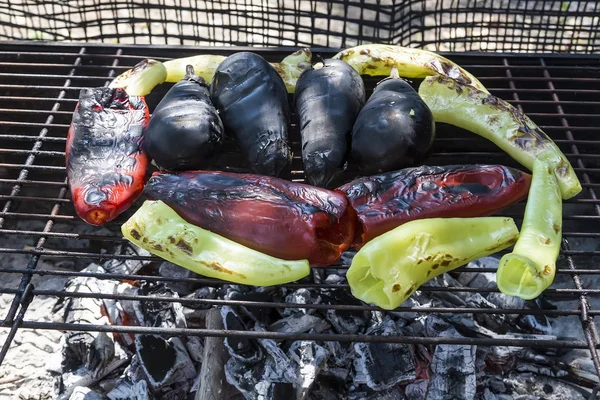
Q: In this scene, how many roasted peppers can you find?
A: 10